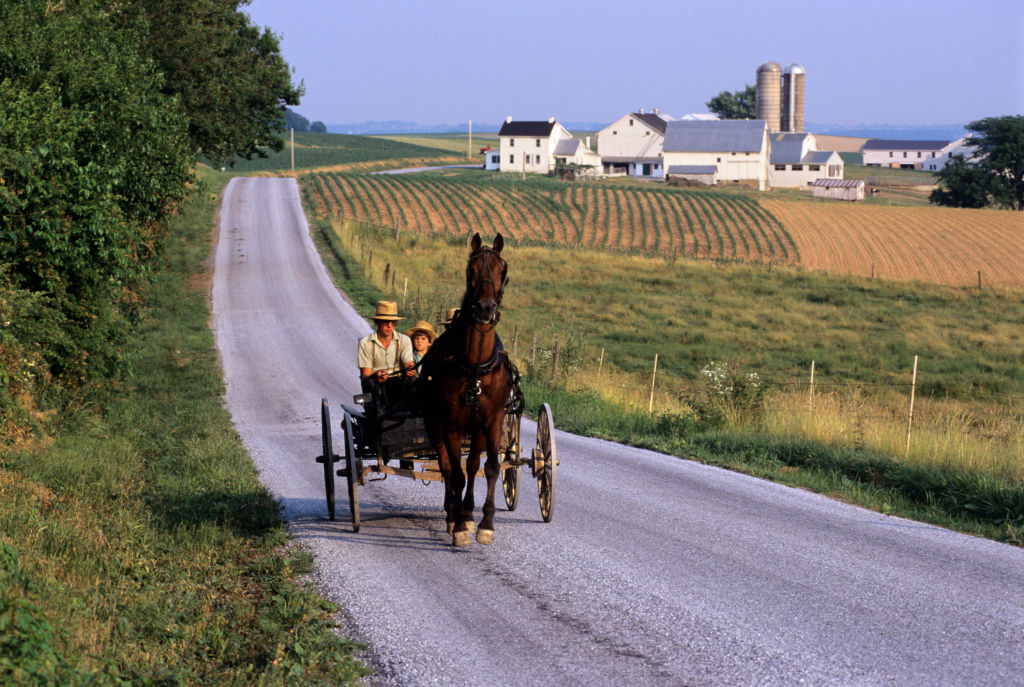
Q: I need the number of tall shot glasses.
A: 0